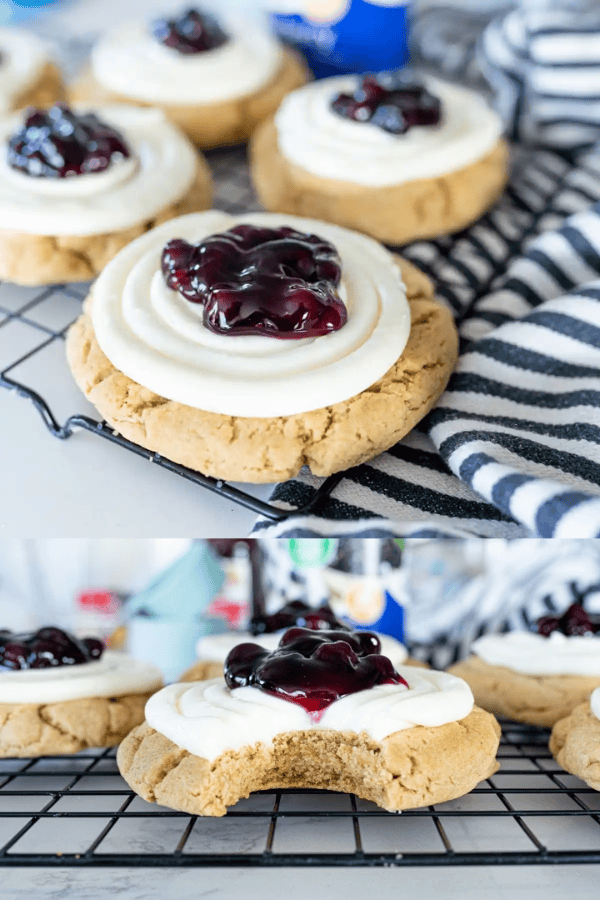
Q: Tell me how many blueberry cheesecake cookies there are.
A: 10